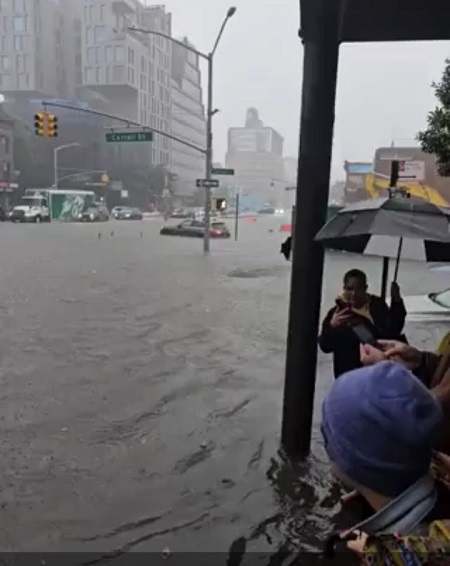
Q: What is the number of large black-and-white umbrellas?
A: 1